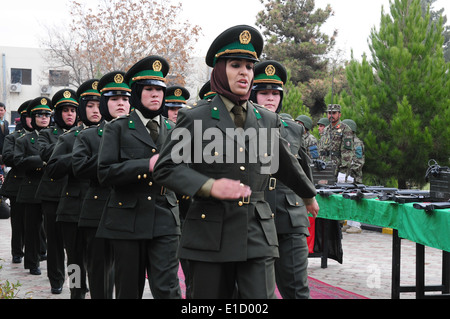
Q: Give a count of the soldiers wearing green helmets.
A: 4